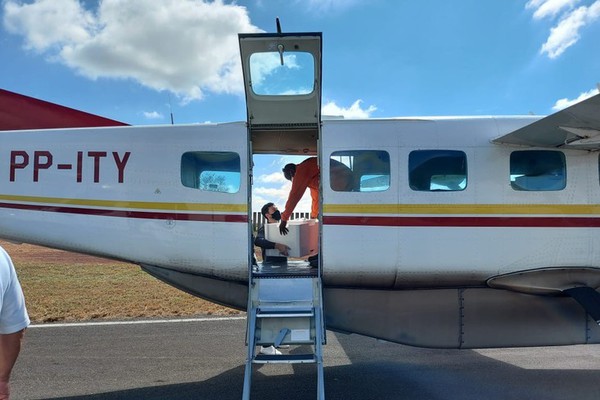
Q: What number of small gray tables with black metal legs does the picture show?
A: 0